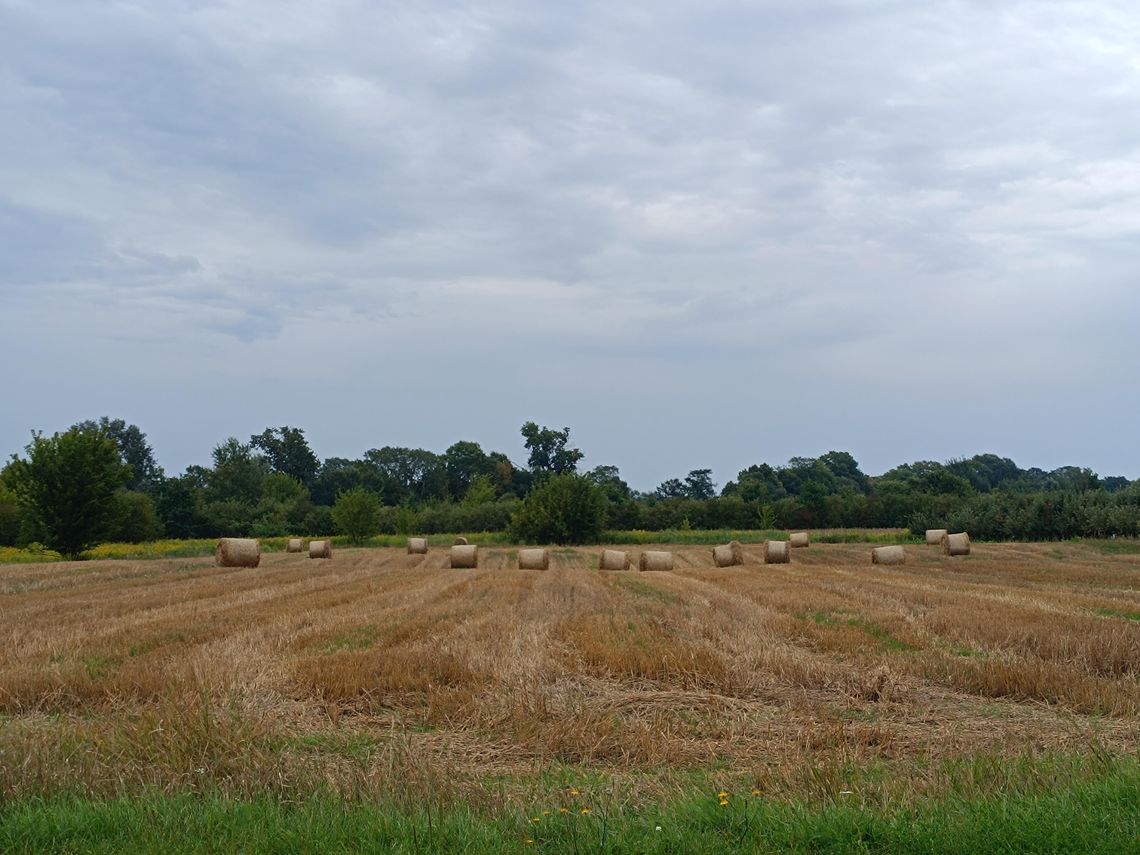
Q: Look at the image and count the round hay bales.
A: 15